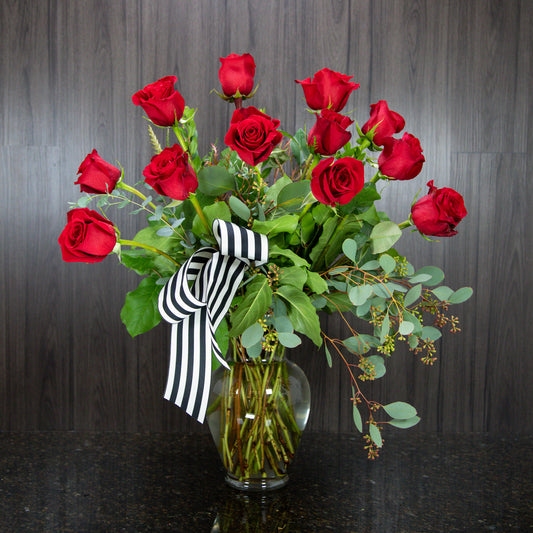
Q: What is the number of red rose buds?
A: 12